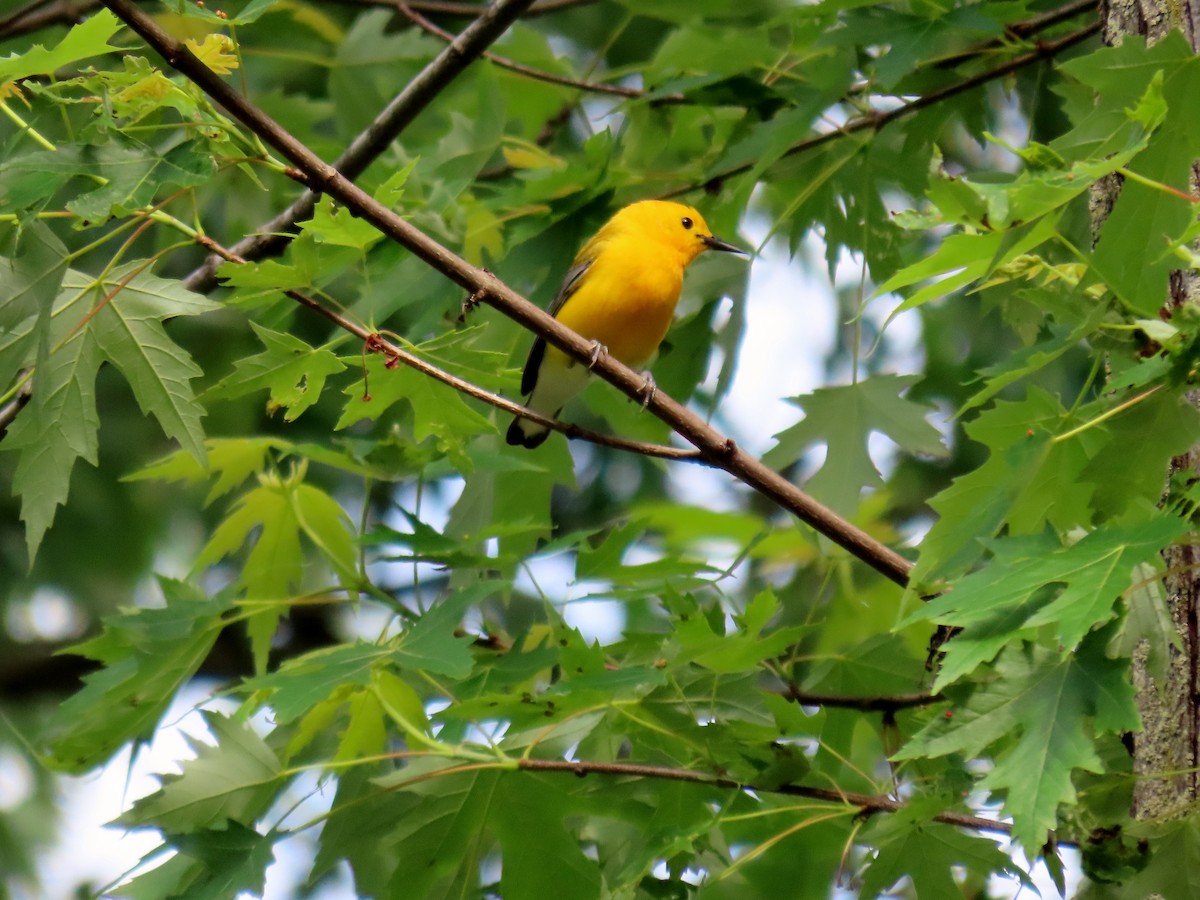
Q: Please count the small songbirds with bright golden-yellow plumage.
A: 1